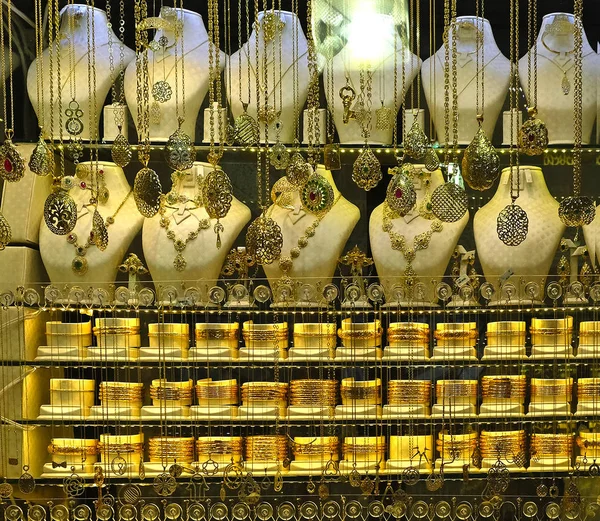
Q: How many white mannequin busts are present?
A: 11